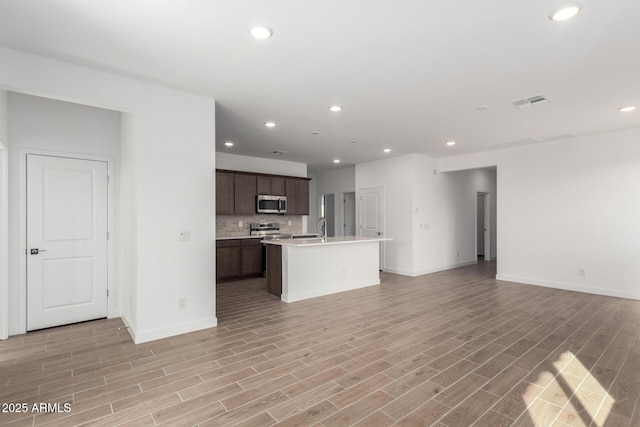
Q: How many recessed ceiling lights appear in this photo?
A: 9